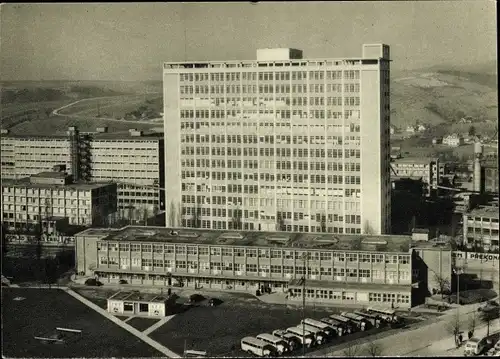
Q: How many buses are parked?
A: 11